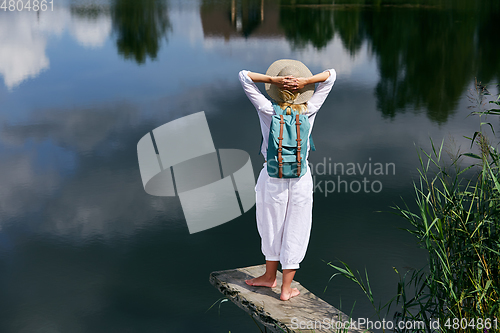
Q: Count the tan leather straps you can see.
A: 2